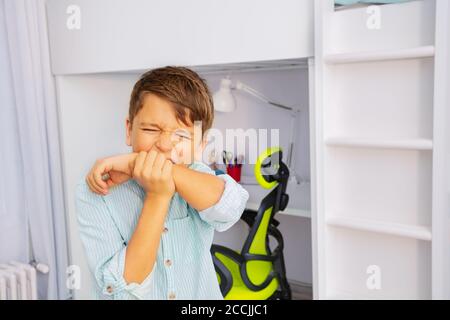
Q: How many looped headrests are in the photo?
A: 1